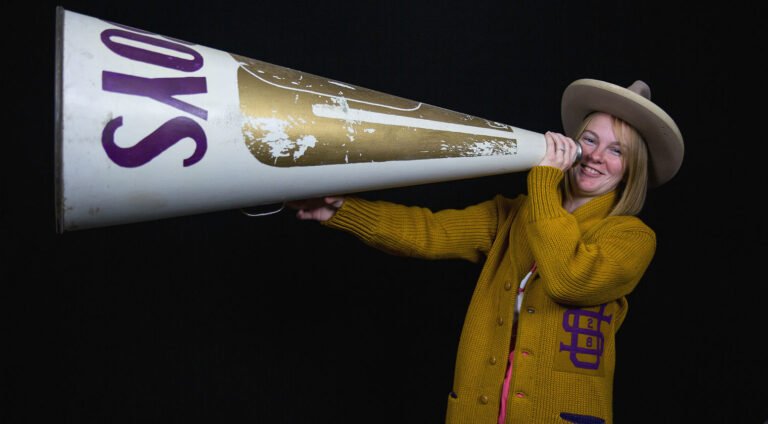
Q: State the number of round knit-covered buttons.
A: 4